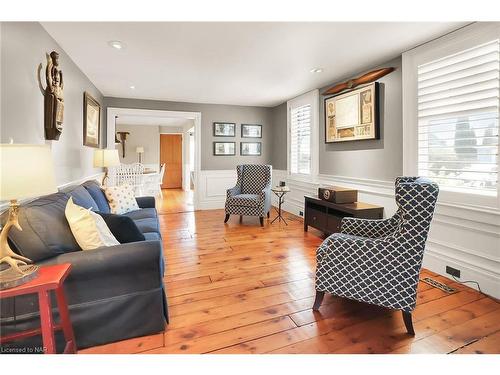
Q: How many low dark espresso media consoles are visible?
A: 1